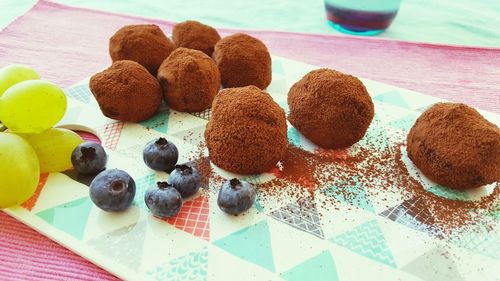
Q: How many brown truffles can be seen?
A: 8